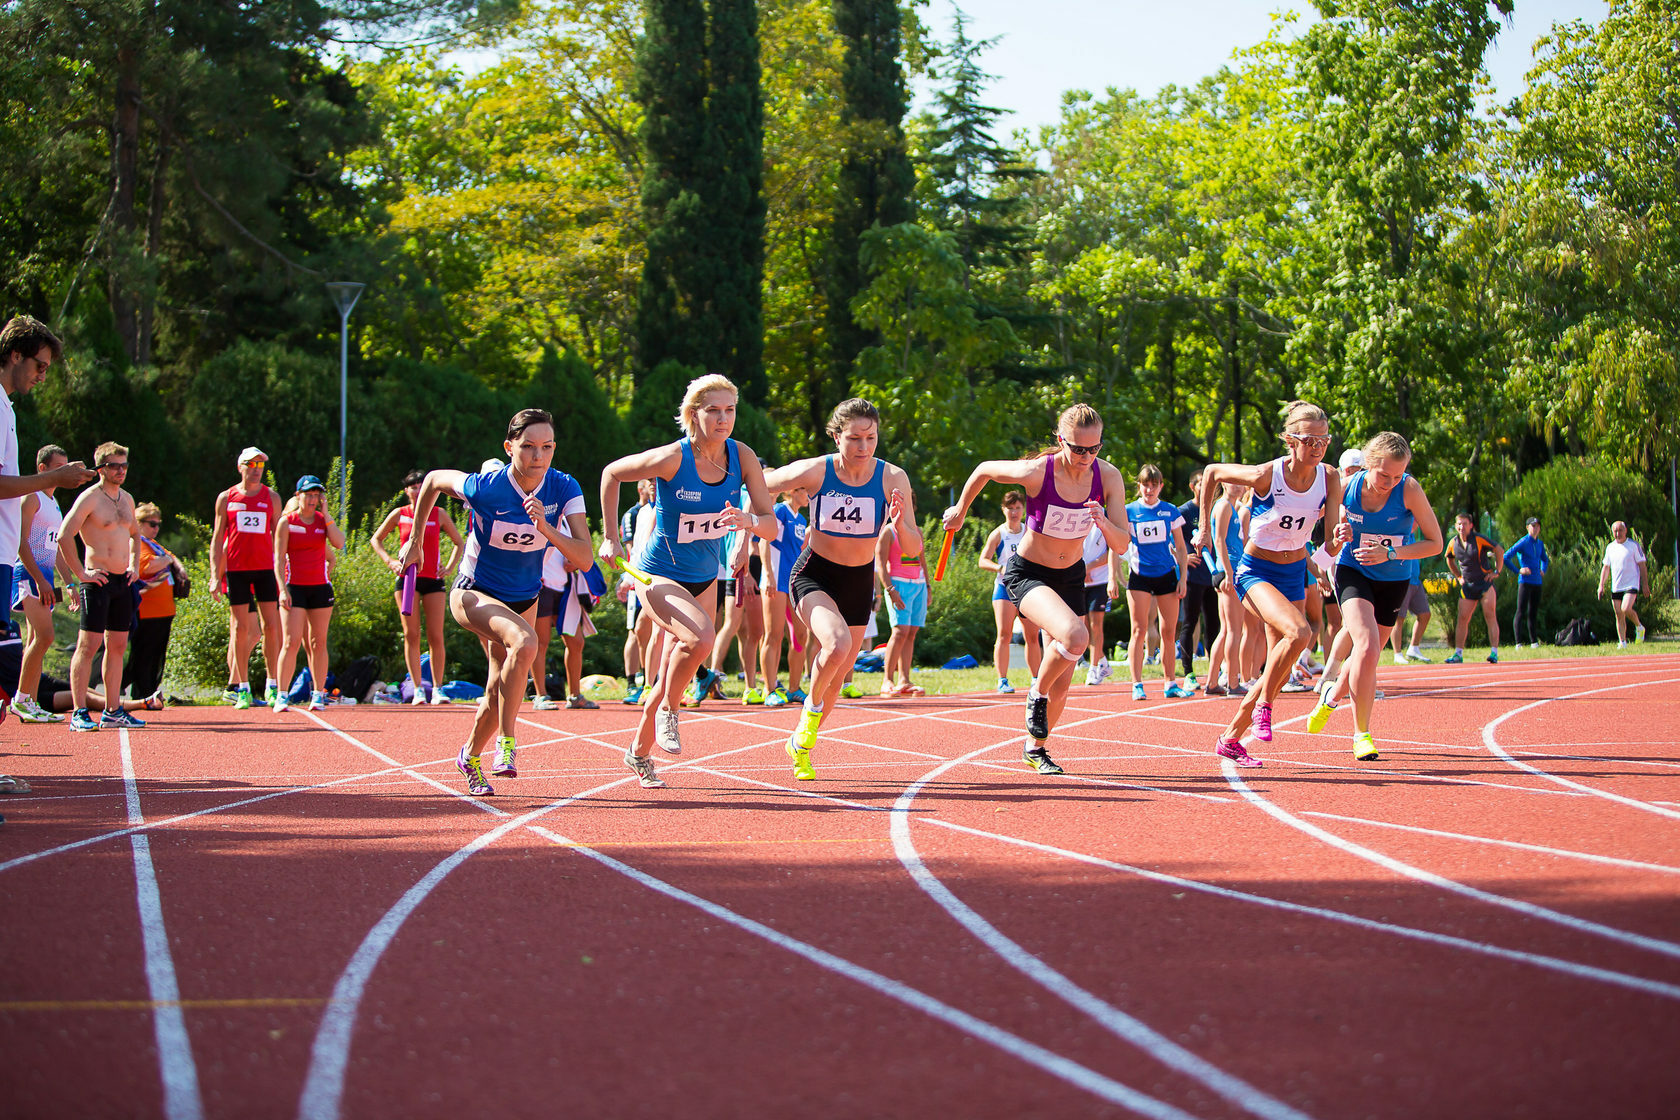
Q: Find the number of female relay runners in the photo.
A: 6